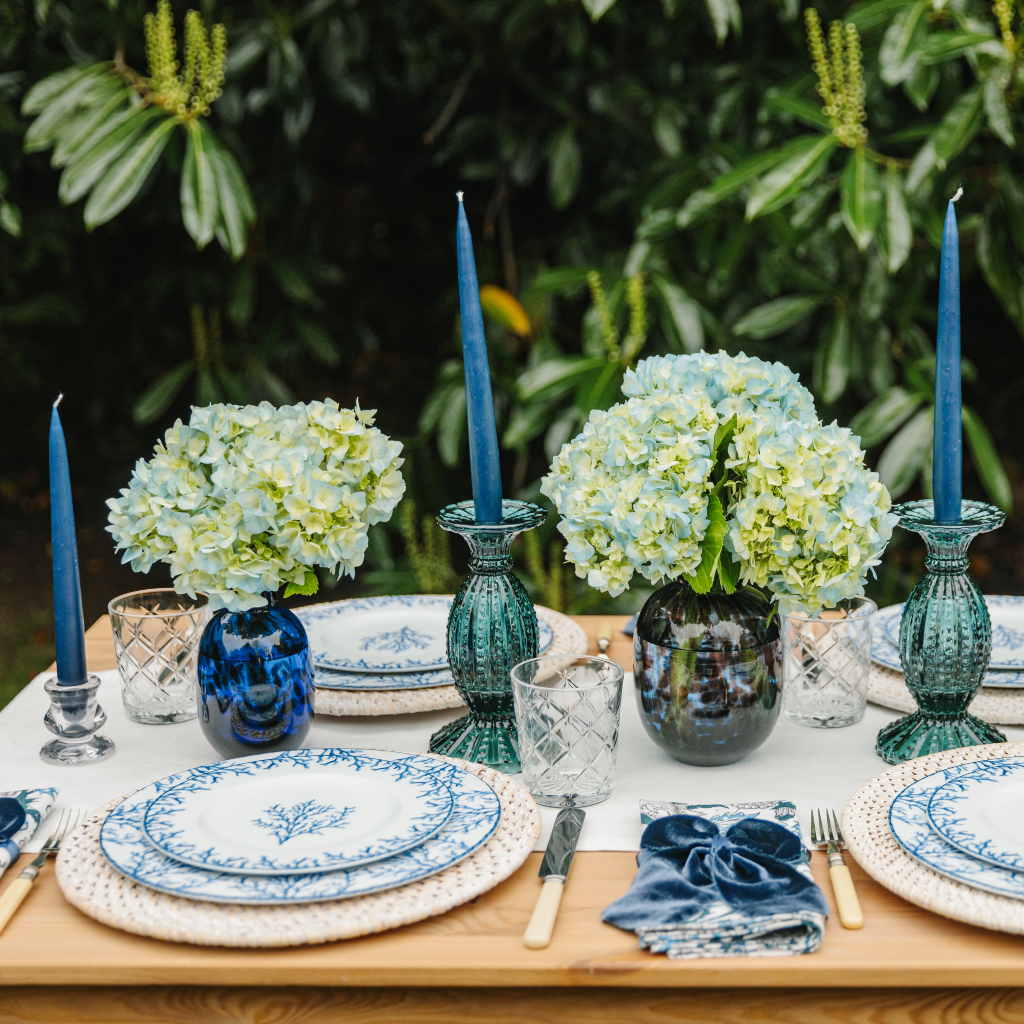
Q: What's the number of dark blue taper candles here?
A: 3